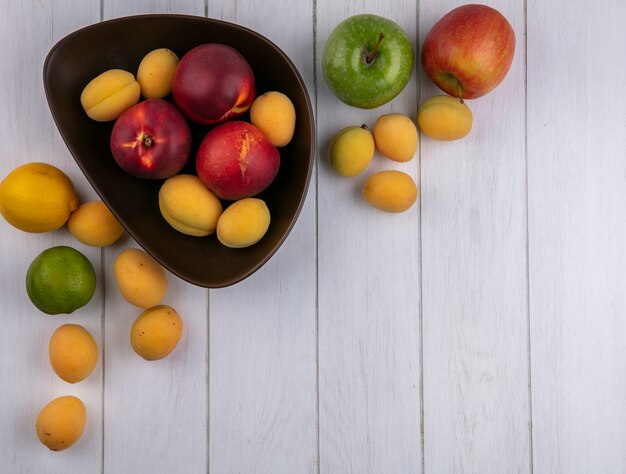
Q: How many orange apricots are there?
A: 14